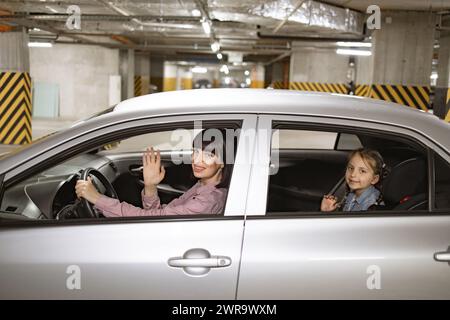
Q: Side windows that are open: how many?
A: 2